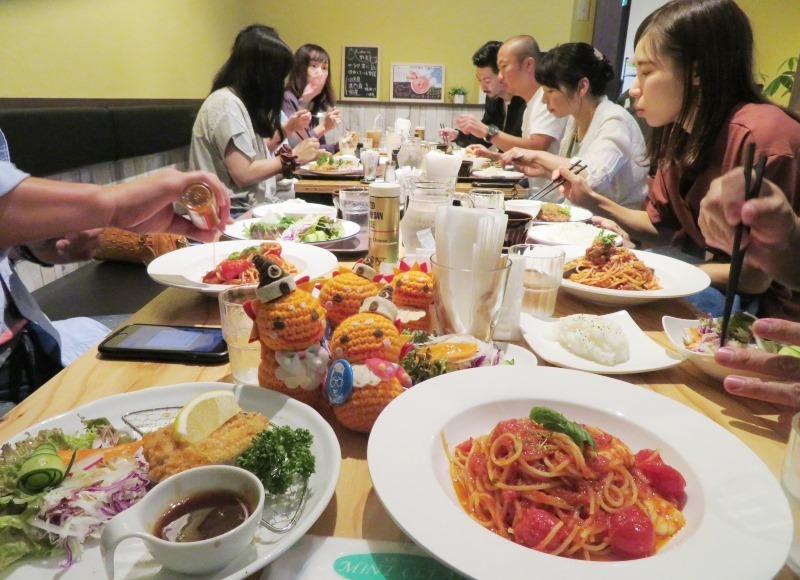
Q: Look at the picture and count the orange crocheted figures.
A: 4